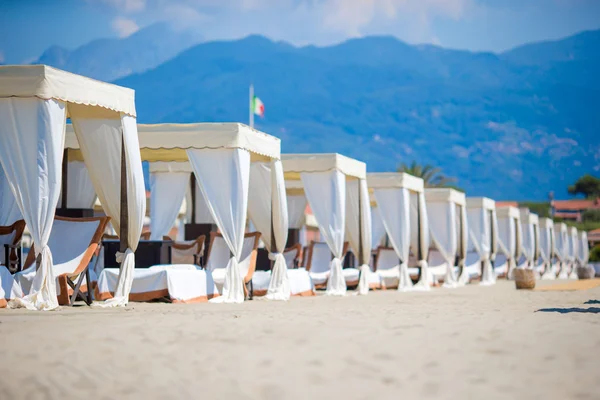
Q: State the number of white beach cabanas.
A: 12